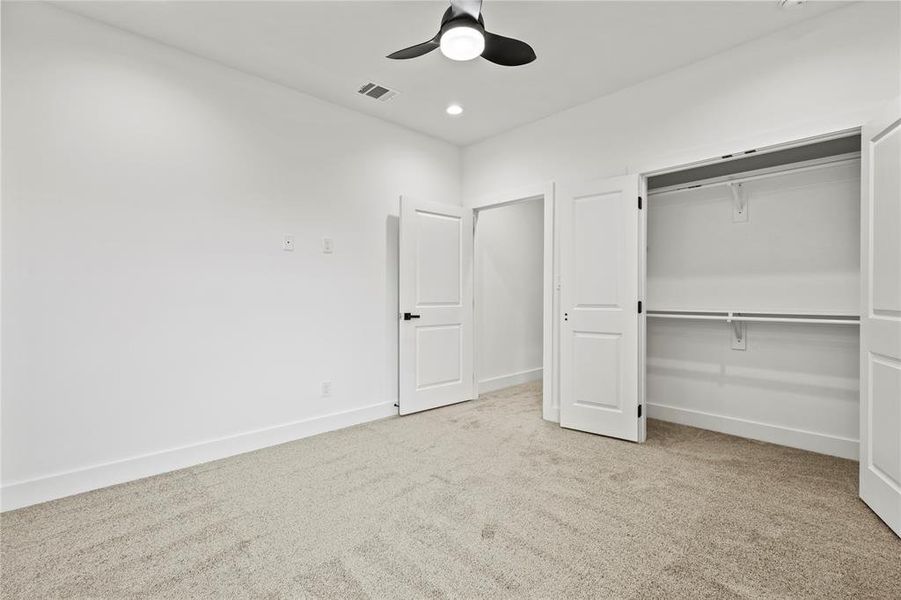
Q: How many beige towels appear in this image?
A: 0